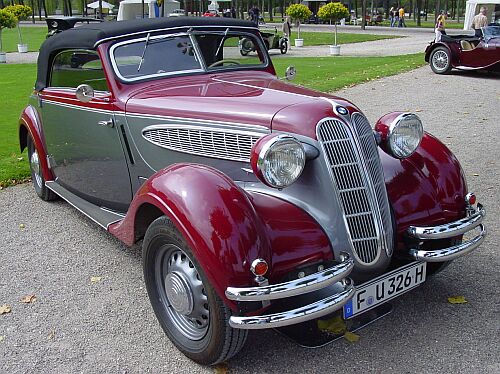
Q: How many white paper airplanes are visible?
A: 0